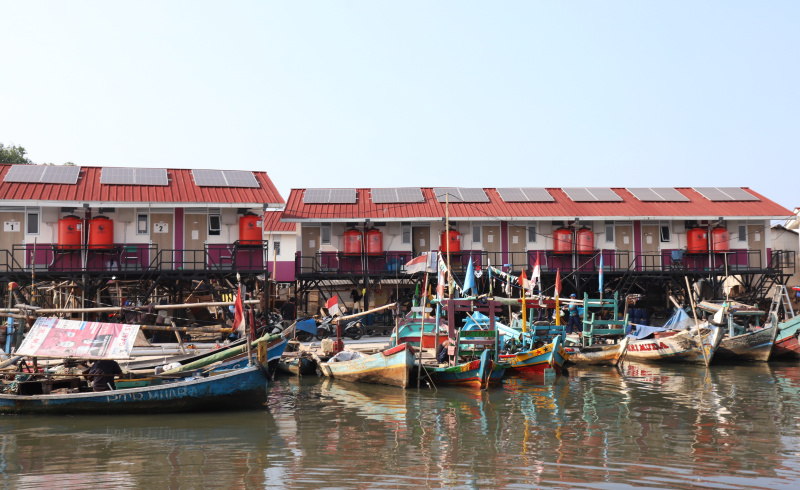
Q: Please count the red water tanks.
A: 10